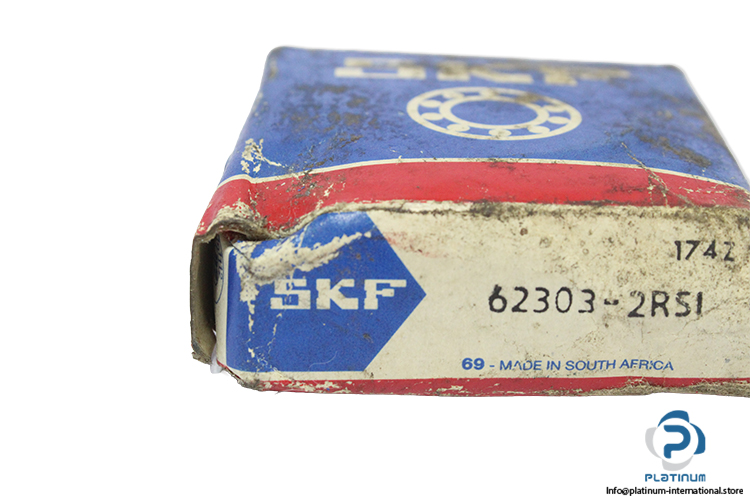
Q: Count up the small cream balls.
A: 10